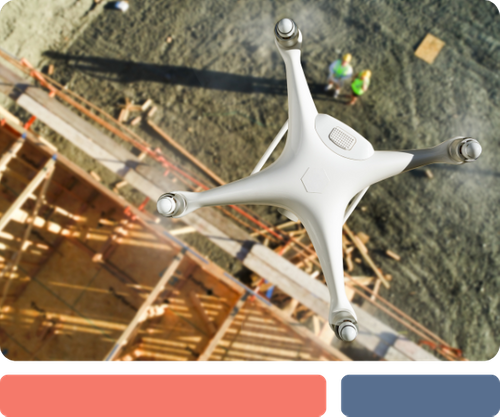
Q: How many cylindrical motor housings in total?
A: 4